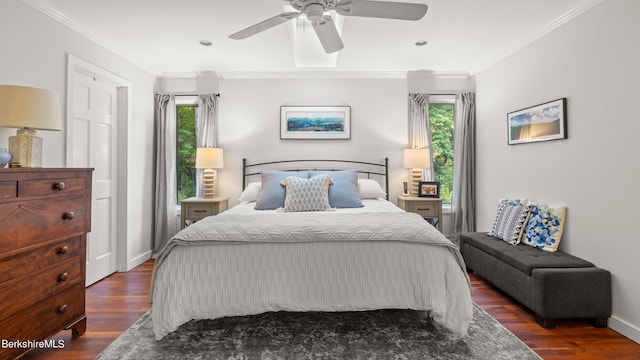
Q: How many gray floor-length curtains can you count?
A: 4